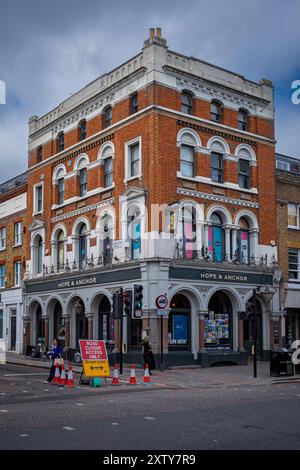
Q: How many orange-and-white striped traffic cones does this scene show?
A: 6